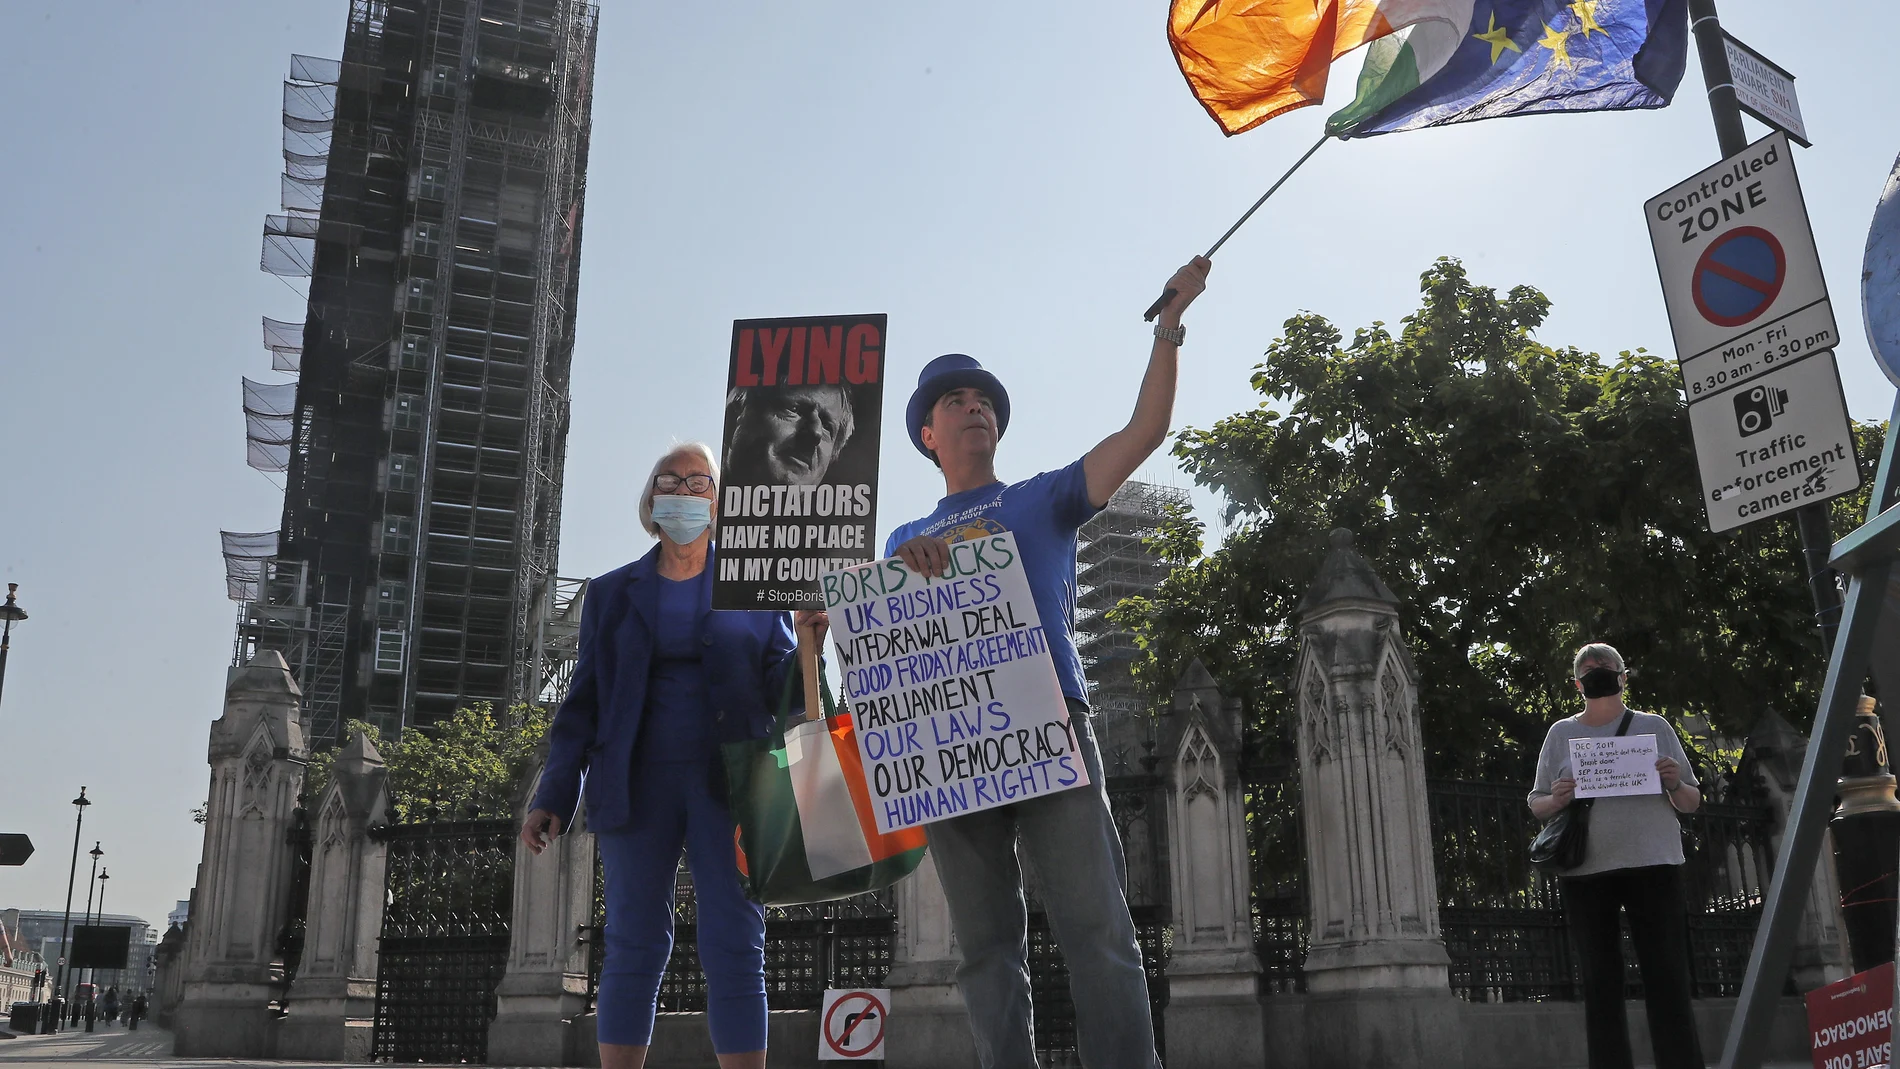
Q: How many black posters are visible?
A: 1